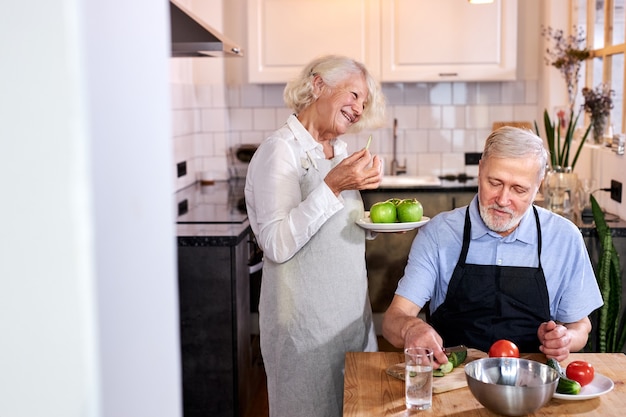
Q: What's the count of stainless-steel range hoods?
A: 1